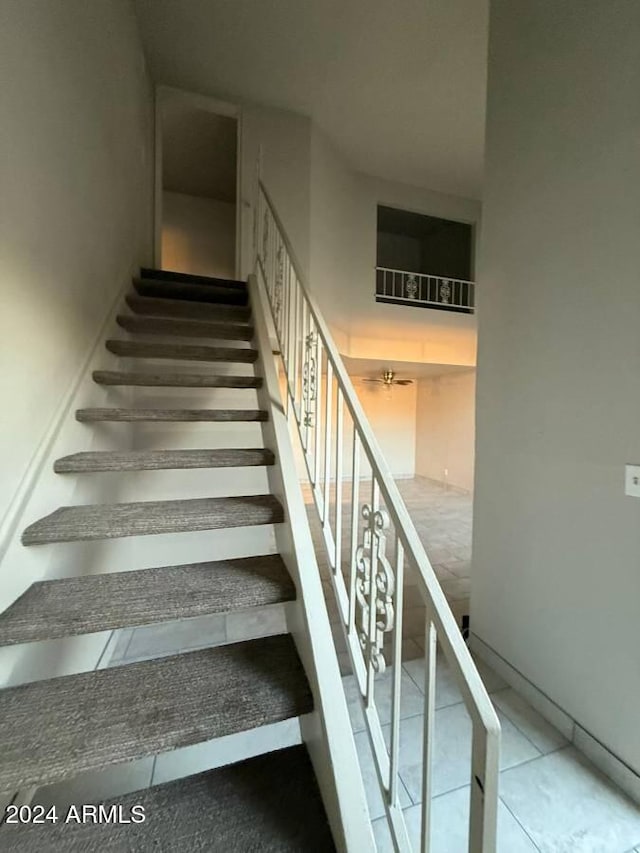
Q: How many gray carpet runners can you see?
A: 12